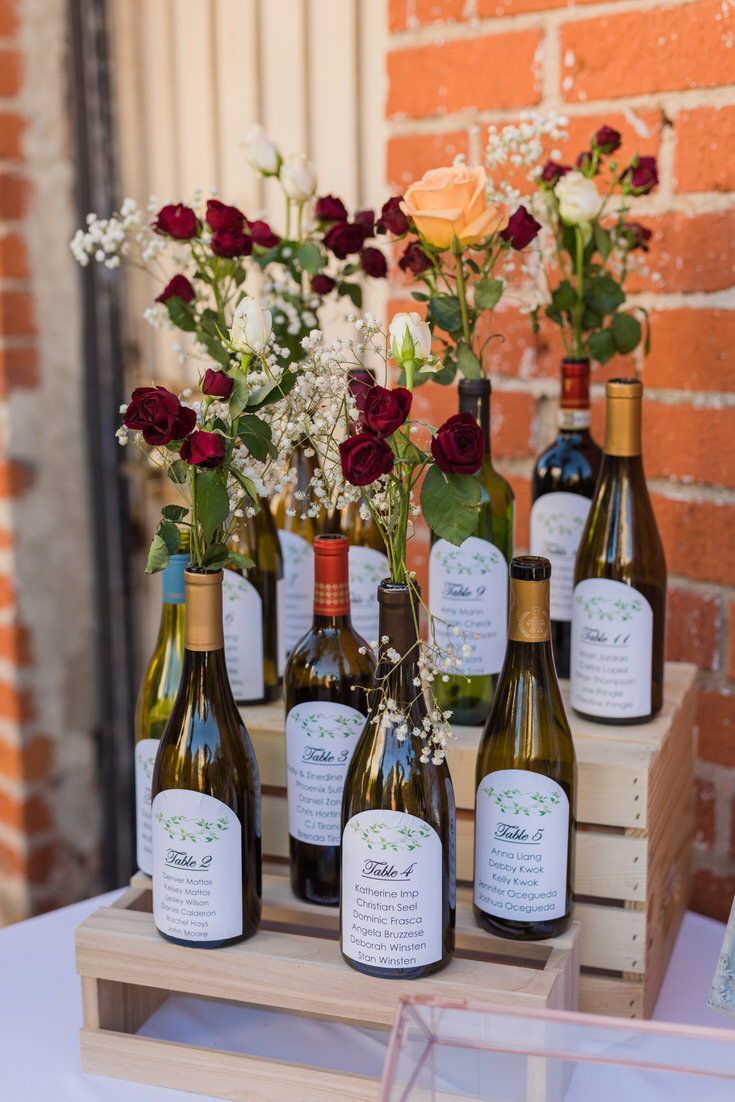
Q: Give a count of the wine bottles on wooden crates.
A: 11